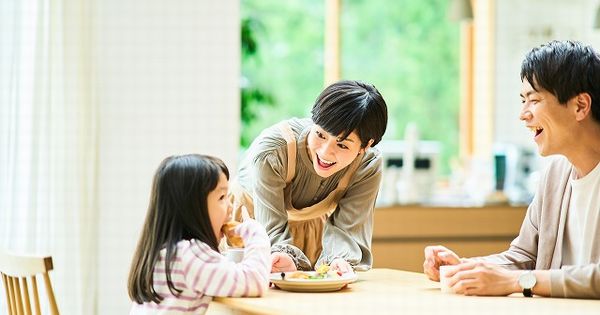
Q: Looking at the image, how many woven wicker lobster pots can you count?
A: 0